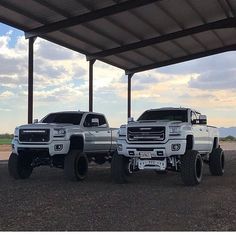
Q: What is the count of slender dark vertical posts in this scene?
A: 3